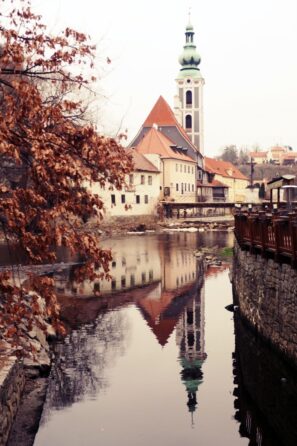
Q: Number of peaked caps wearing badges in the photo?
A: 0